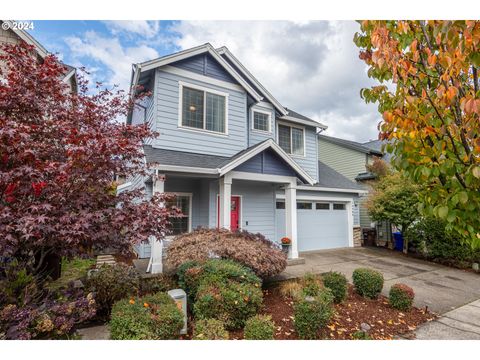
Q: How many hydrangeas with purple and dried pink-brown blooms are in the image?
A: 1